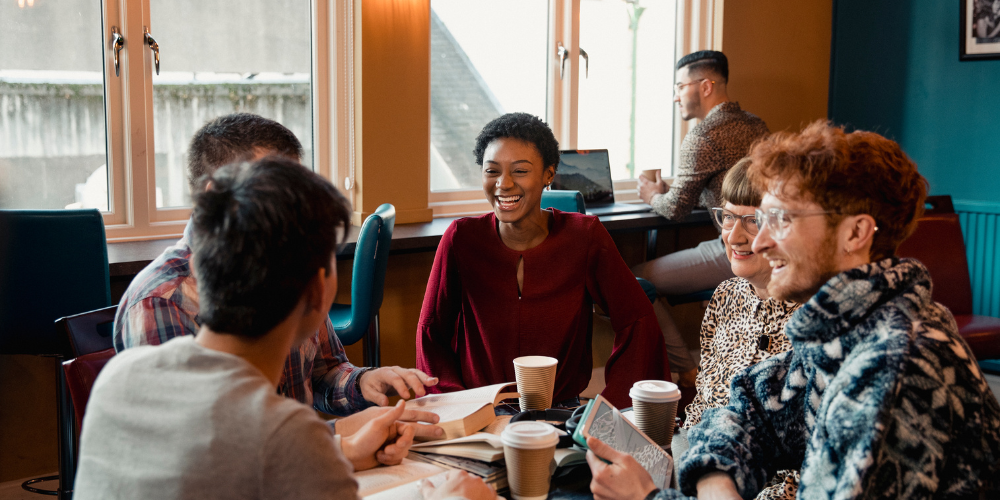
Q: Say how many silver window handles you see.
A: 4